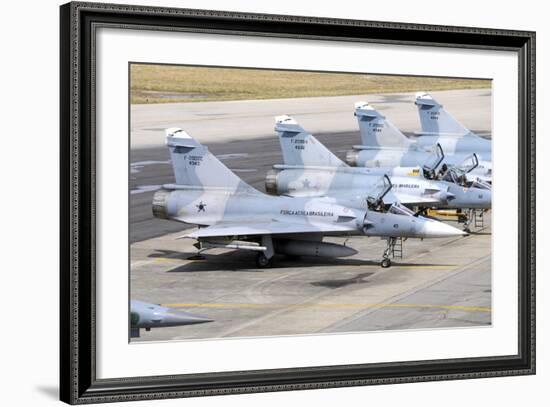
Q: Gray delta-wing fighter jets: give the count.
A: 4